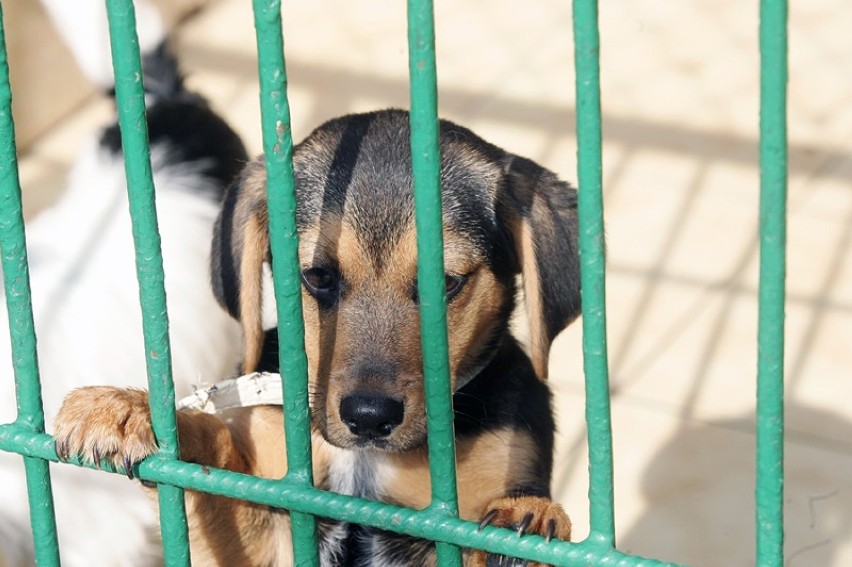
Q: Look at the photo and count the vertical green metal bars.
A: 6